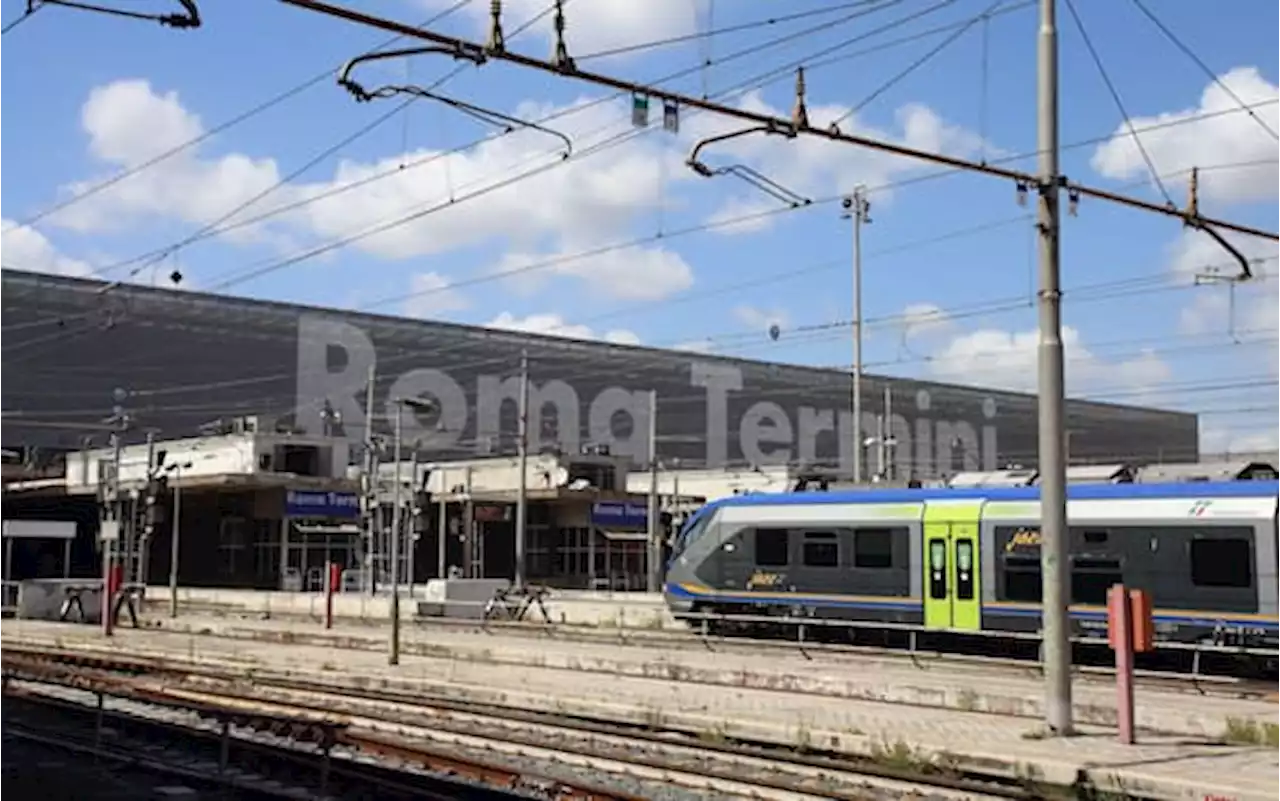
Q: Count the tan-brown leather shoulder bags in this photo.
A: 0